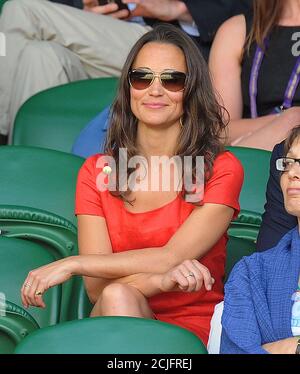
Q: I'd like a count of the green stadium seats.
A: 5